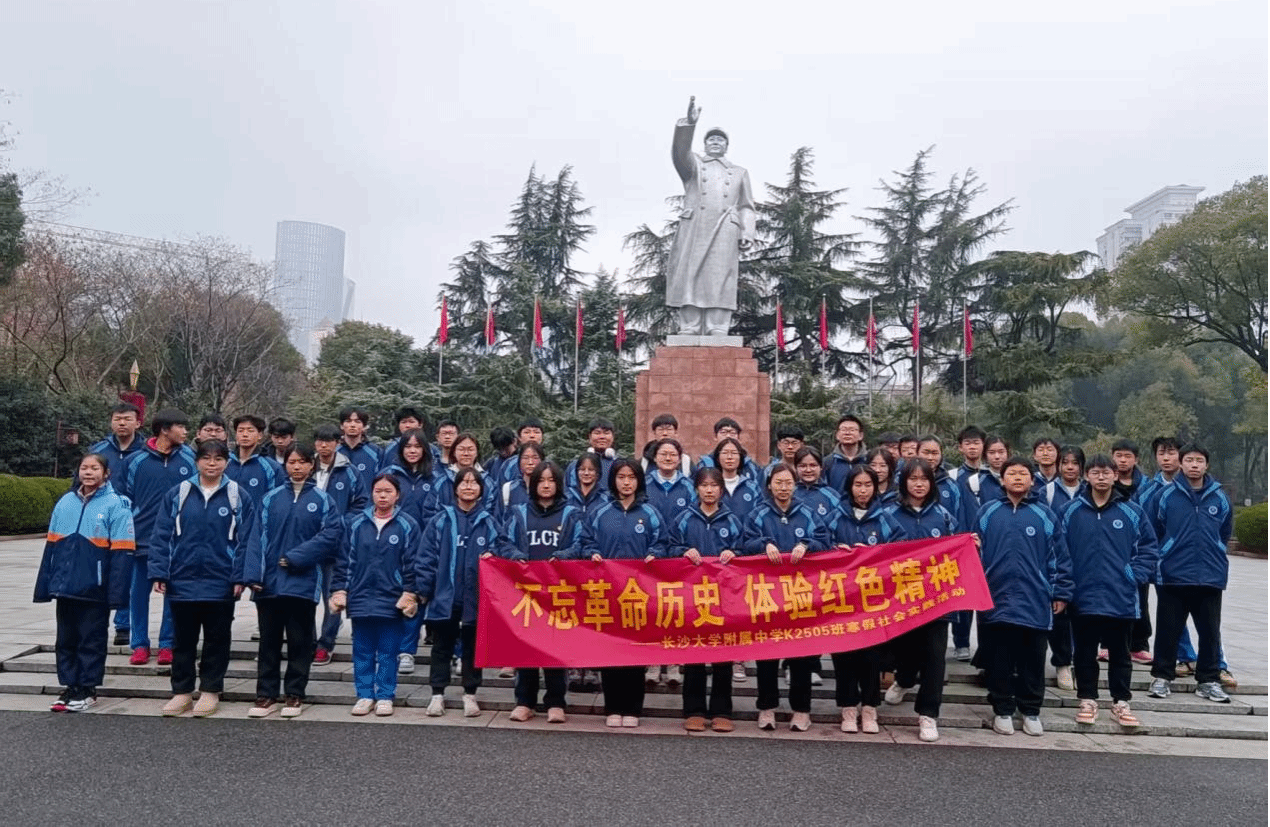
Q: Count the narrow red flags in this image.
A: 10